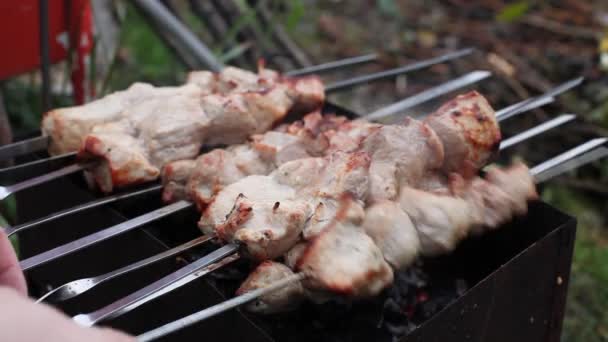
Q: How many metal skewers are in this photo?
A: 9